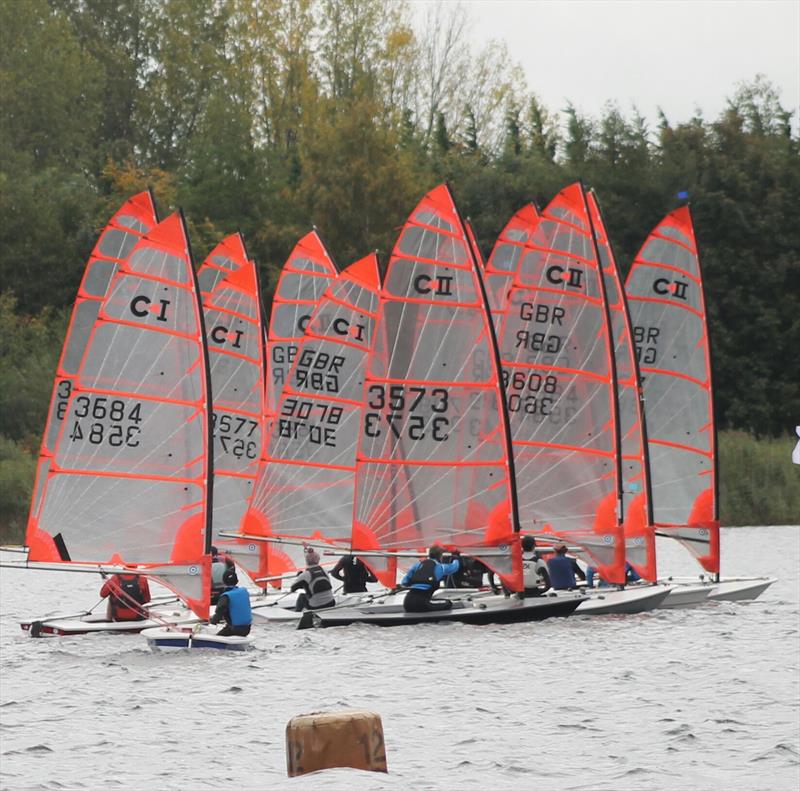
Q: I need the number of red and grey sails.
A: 12